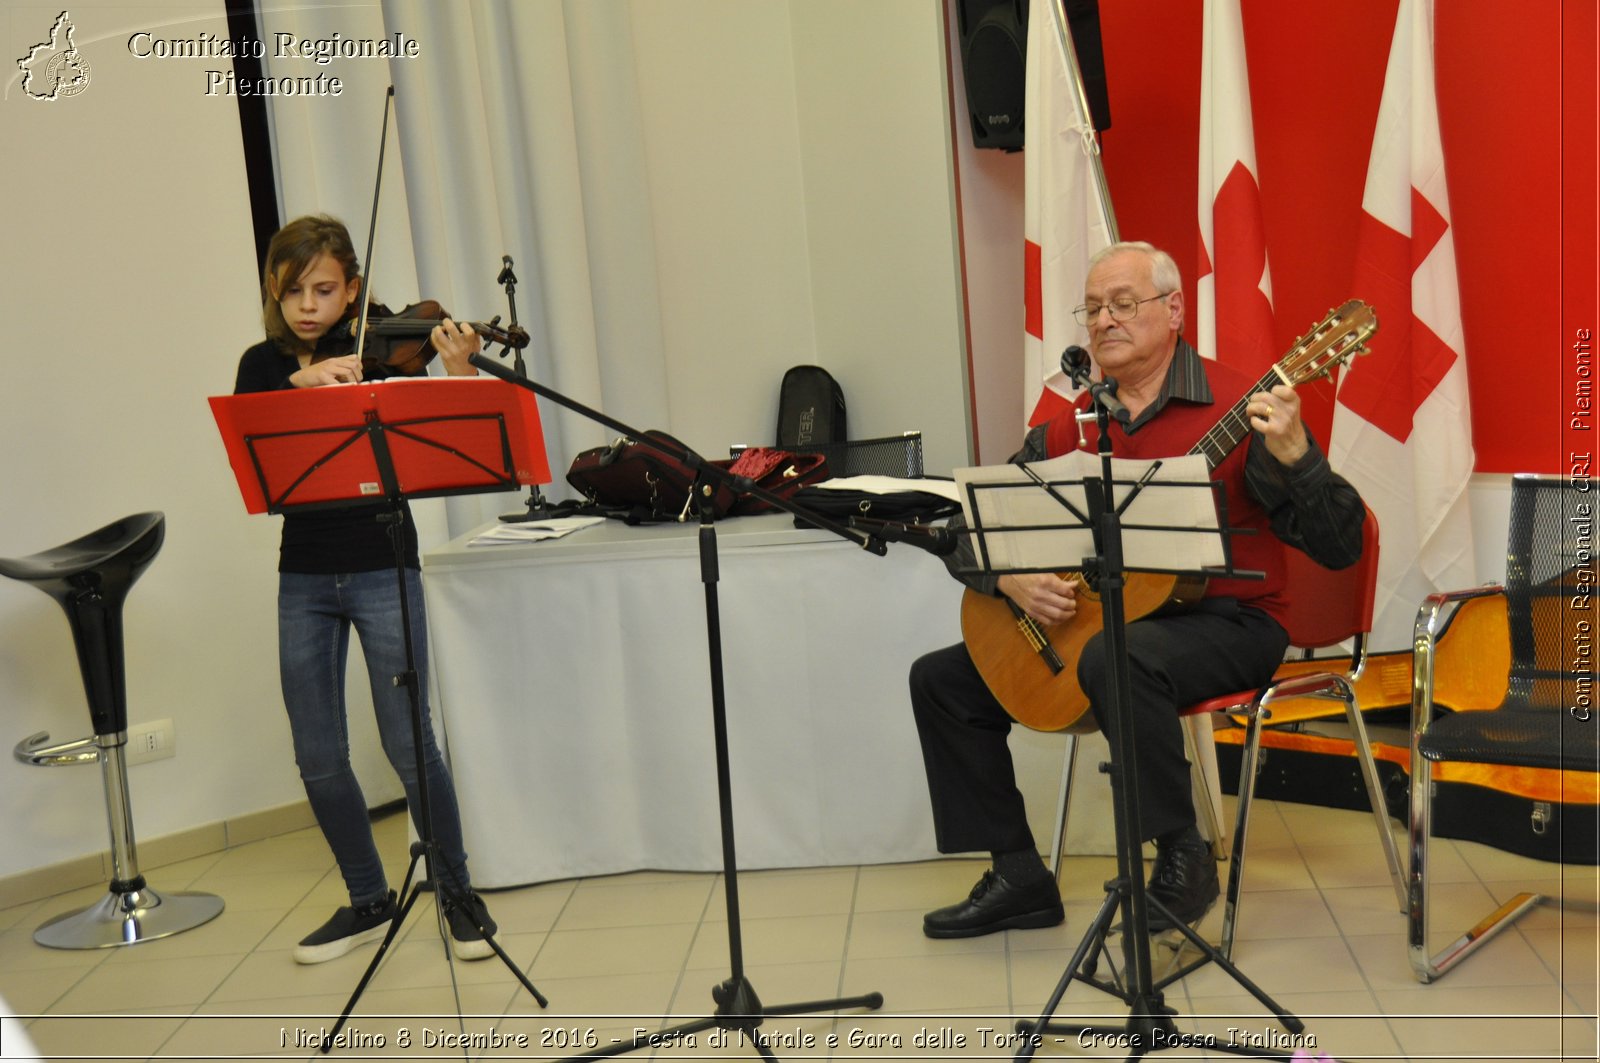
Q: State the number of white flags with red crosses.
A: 3